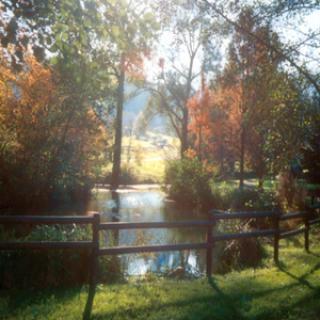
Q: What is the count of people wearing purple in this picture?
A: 0